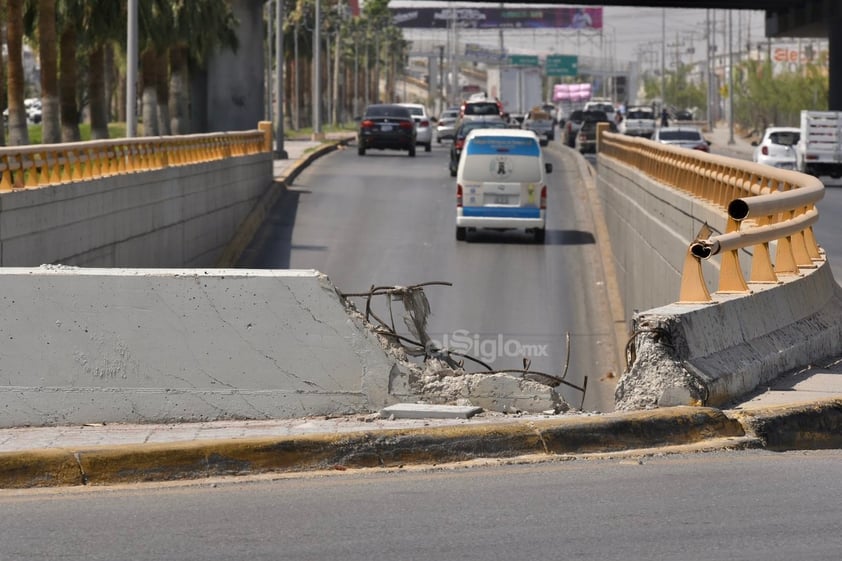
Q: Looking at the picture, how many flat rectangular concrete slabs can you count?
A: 1